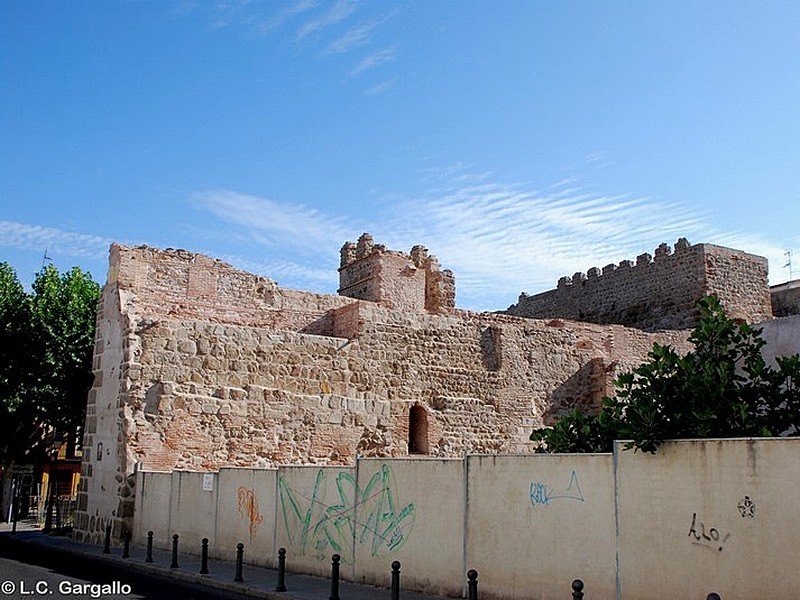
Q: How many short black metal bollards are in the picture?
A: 12